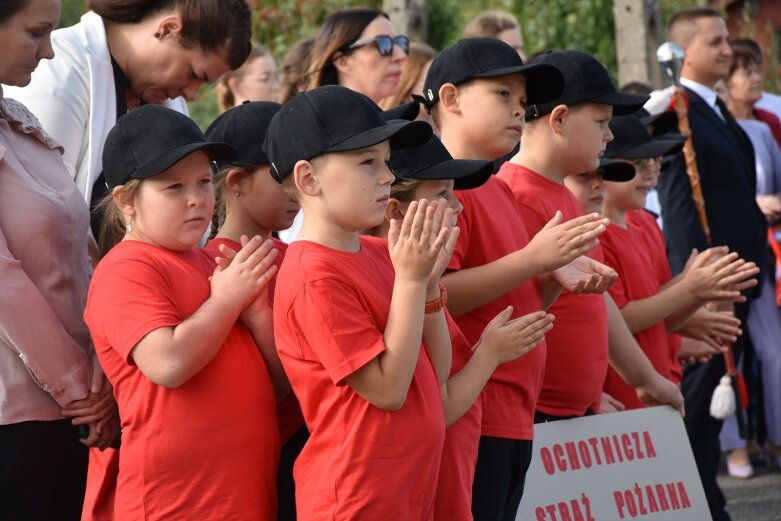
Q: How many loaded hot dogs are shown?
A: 0